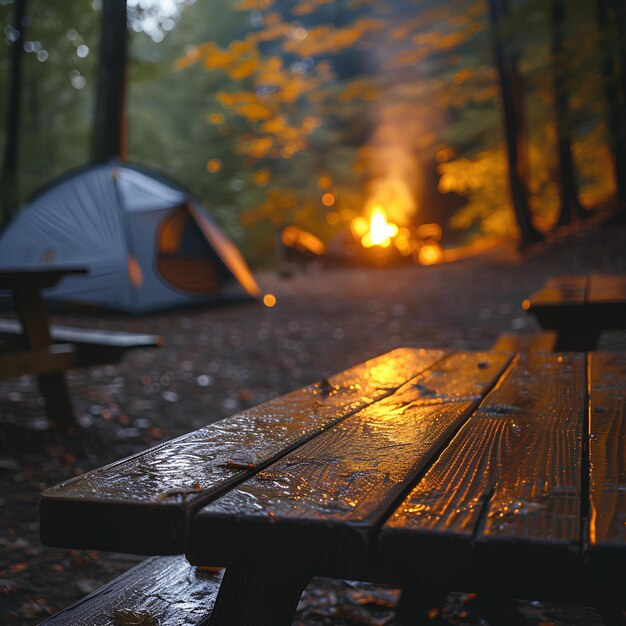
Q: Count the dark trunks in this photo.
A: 5